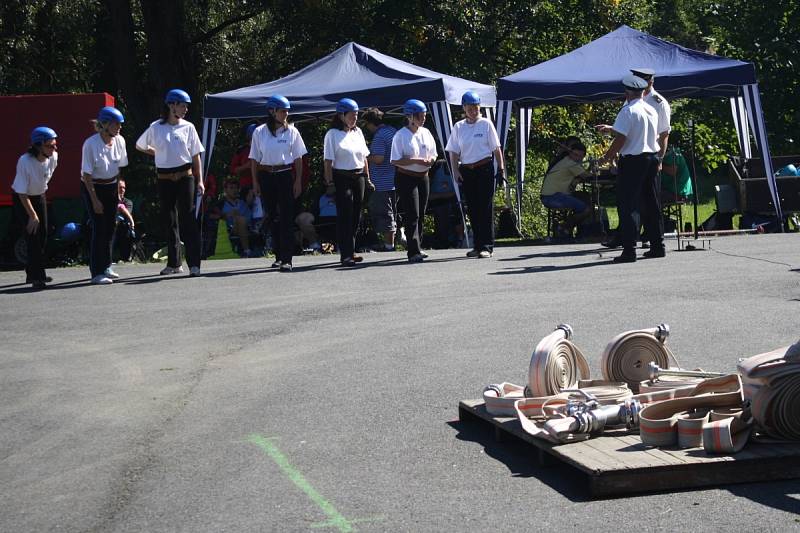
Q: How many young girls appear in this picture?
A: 7